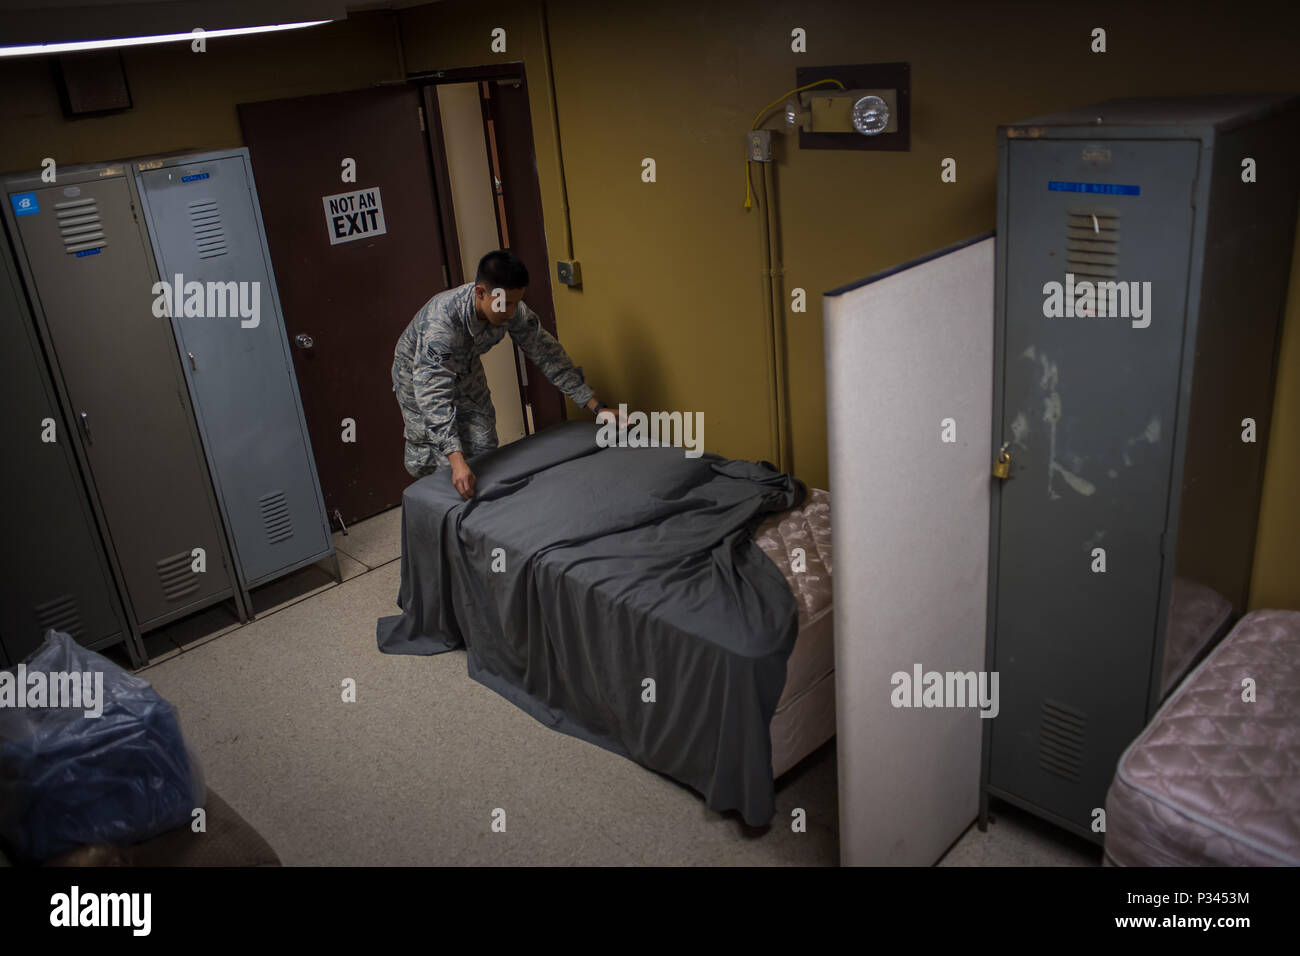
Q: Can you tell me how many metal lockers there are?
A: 4